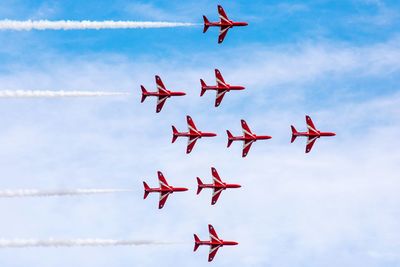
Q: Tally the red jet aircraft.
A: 9